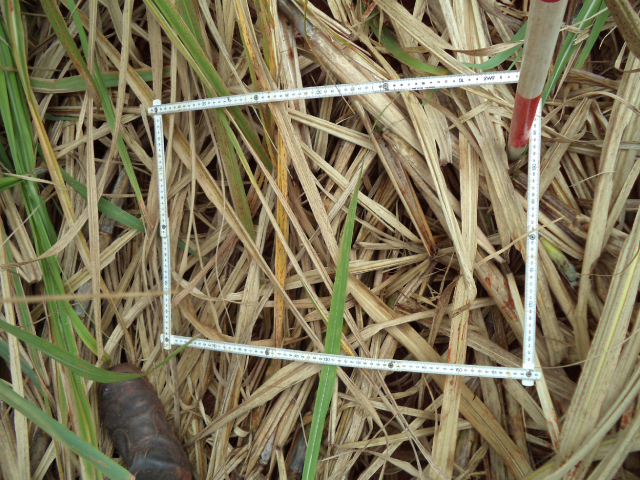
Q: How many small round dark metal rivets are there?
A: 9